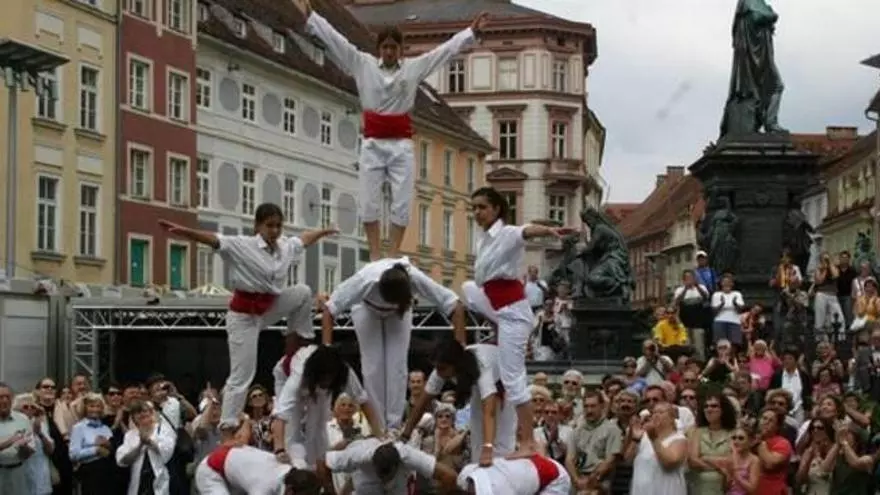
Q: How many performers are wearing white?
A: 9